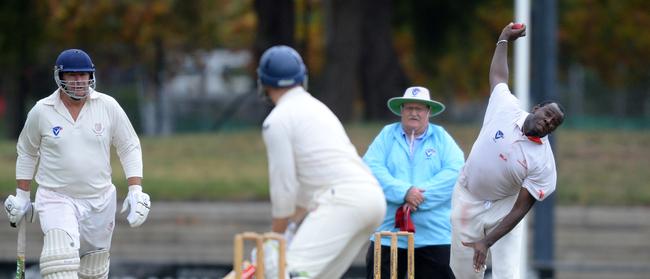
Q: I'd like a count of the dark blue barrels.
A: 0